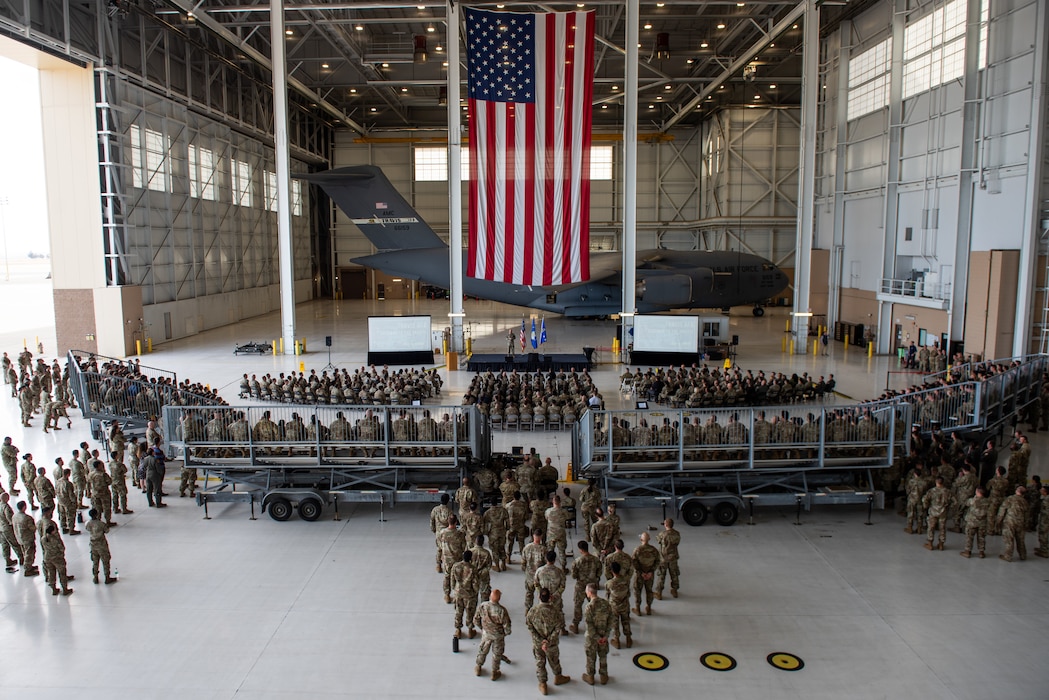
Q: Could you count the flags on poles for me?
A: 3